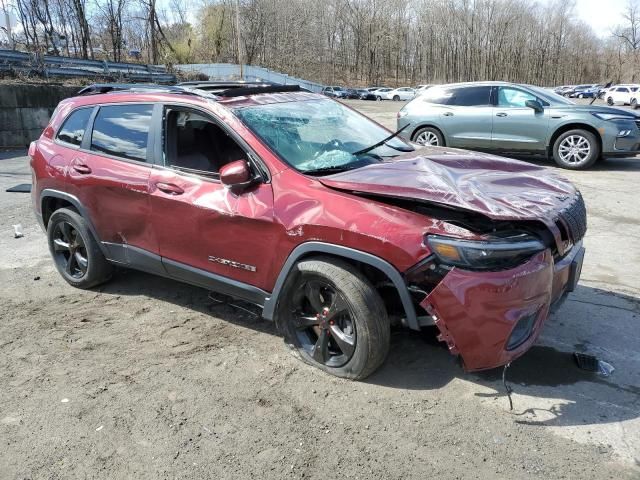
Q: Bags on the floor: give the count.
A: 0